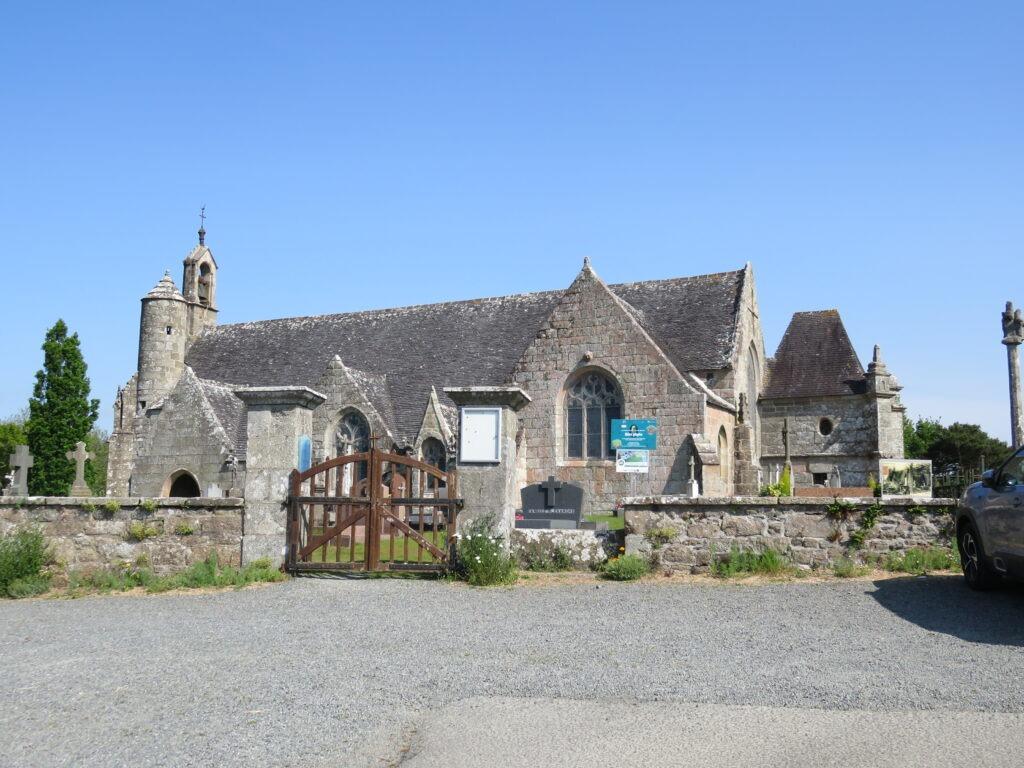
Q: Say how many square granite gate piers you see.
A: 2